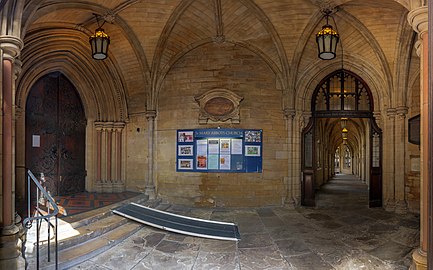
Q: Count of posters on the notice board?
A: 12